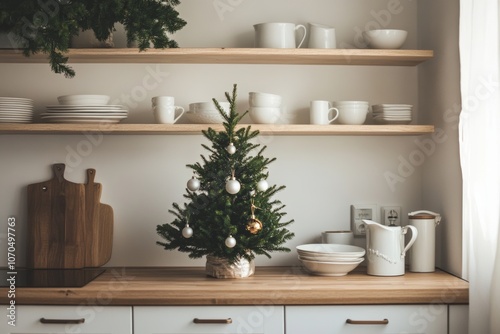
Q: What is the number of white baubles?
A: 6